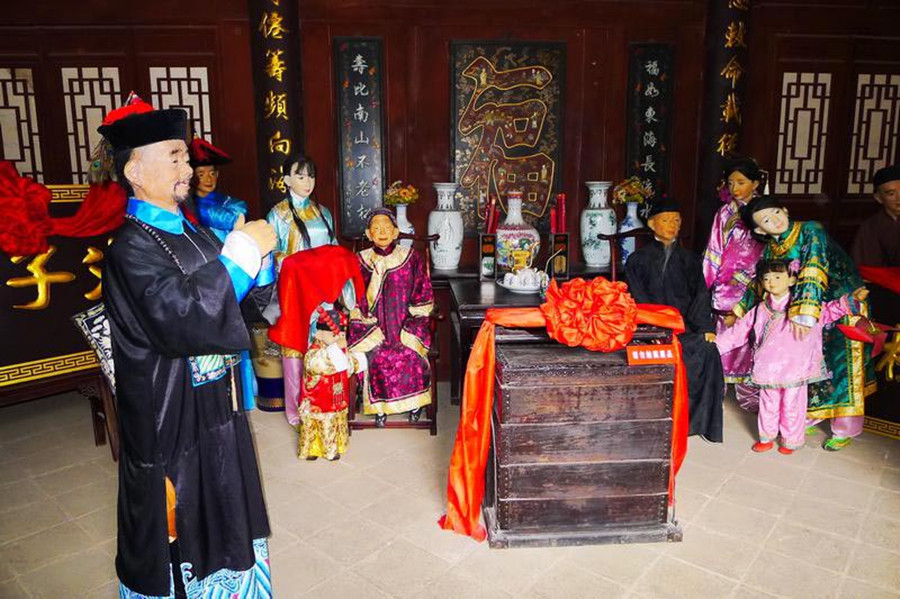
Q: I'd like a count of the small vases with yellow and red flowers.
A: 2